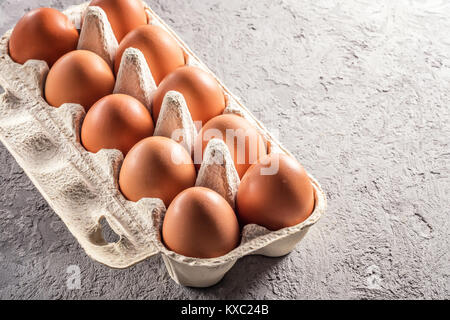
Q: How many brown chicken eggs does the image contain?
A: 10